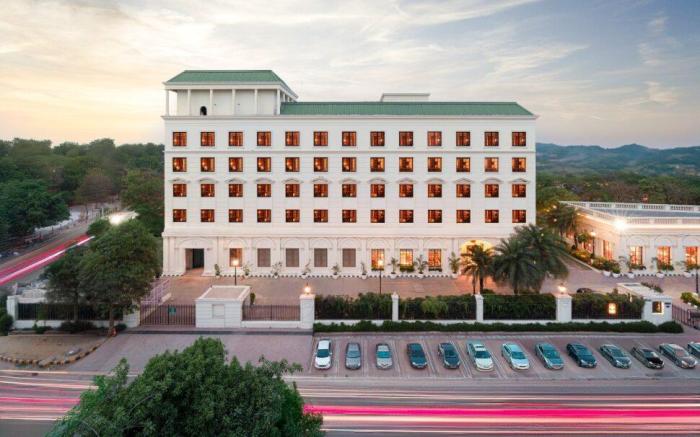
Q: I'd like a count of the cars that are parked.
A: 13